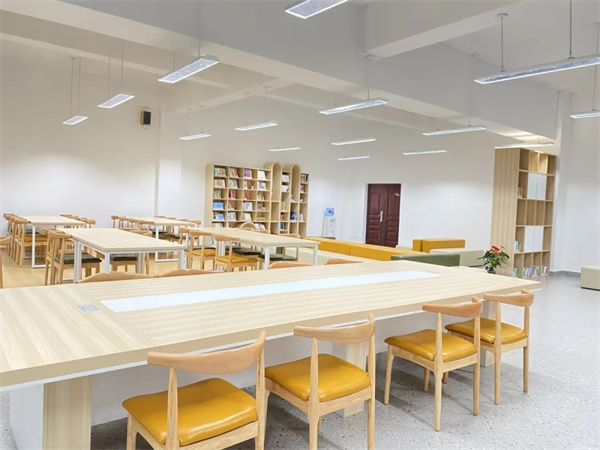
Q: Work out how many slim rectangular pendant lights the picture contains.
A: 15